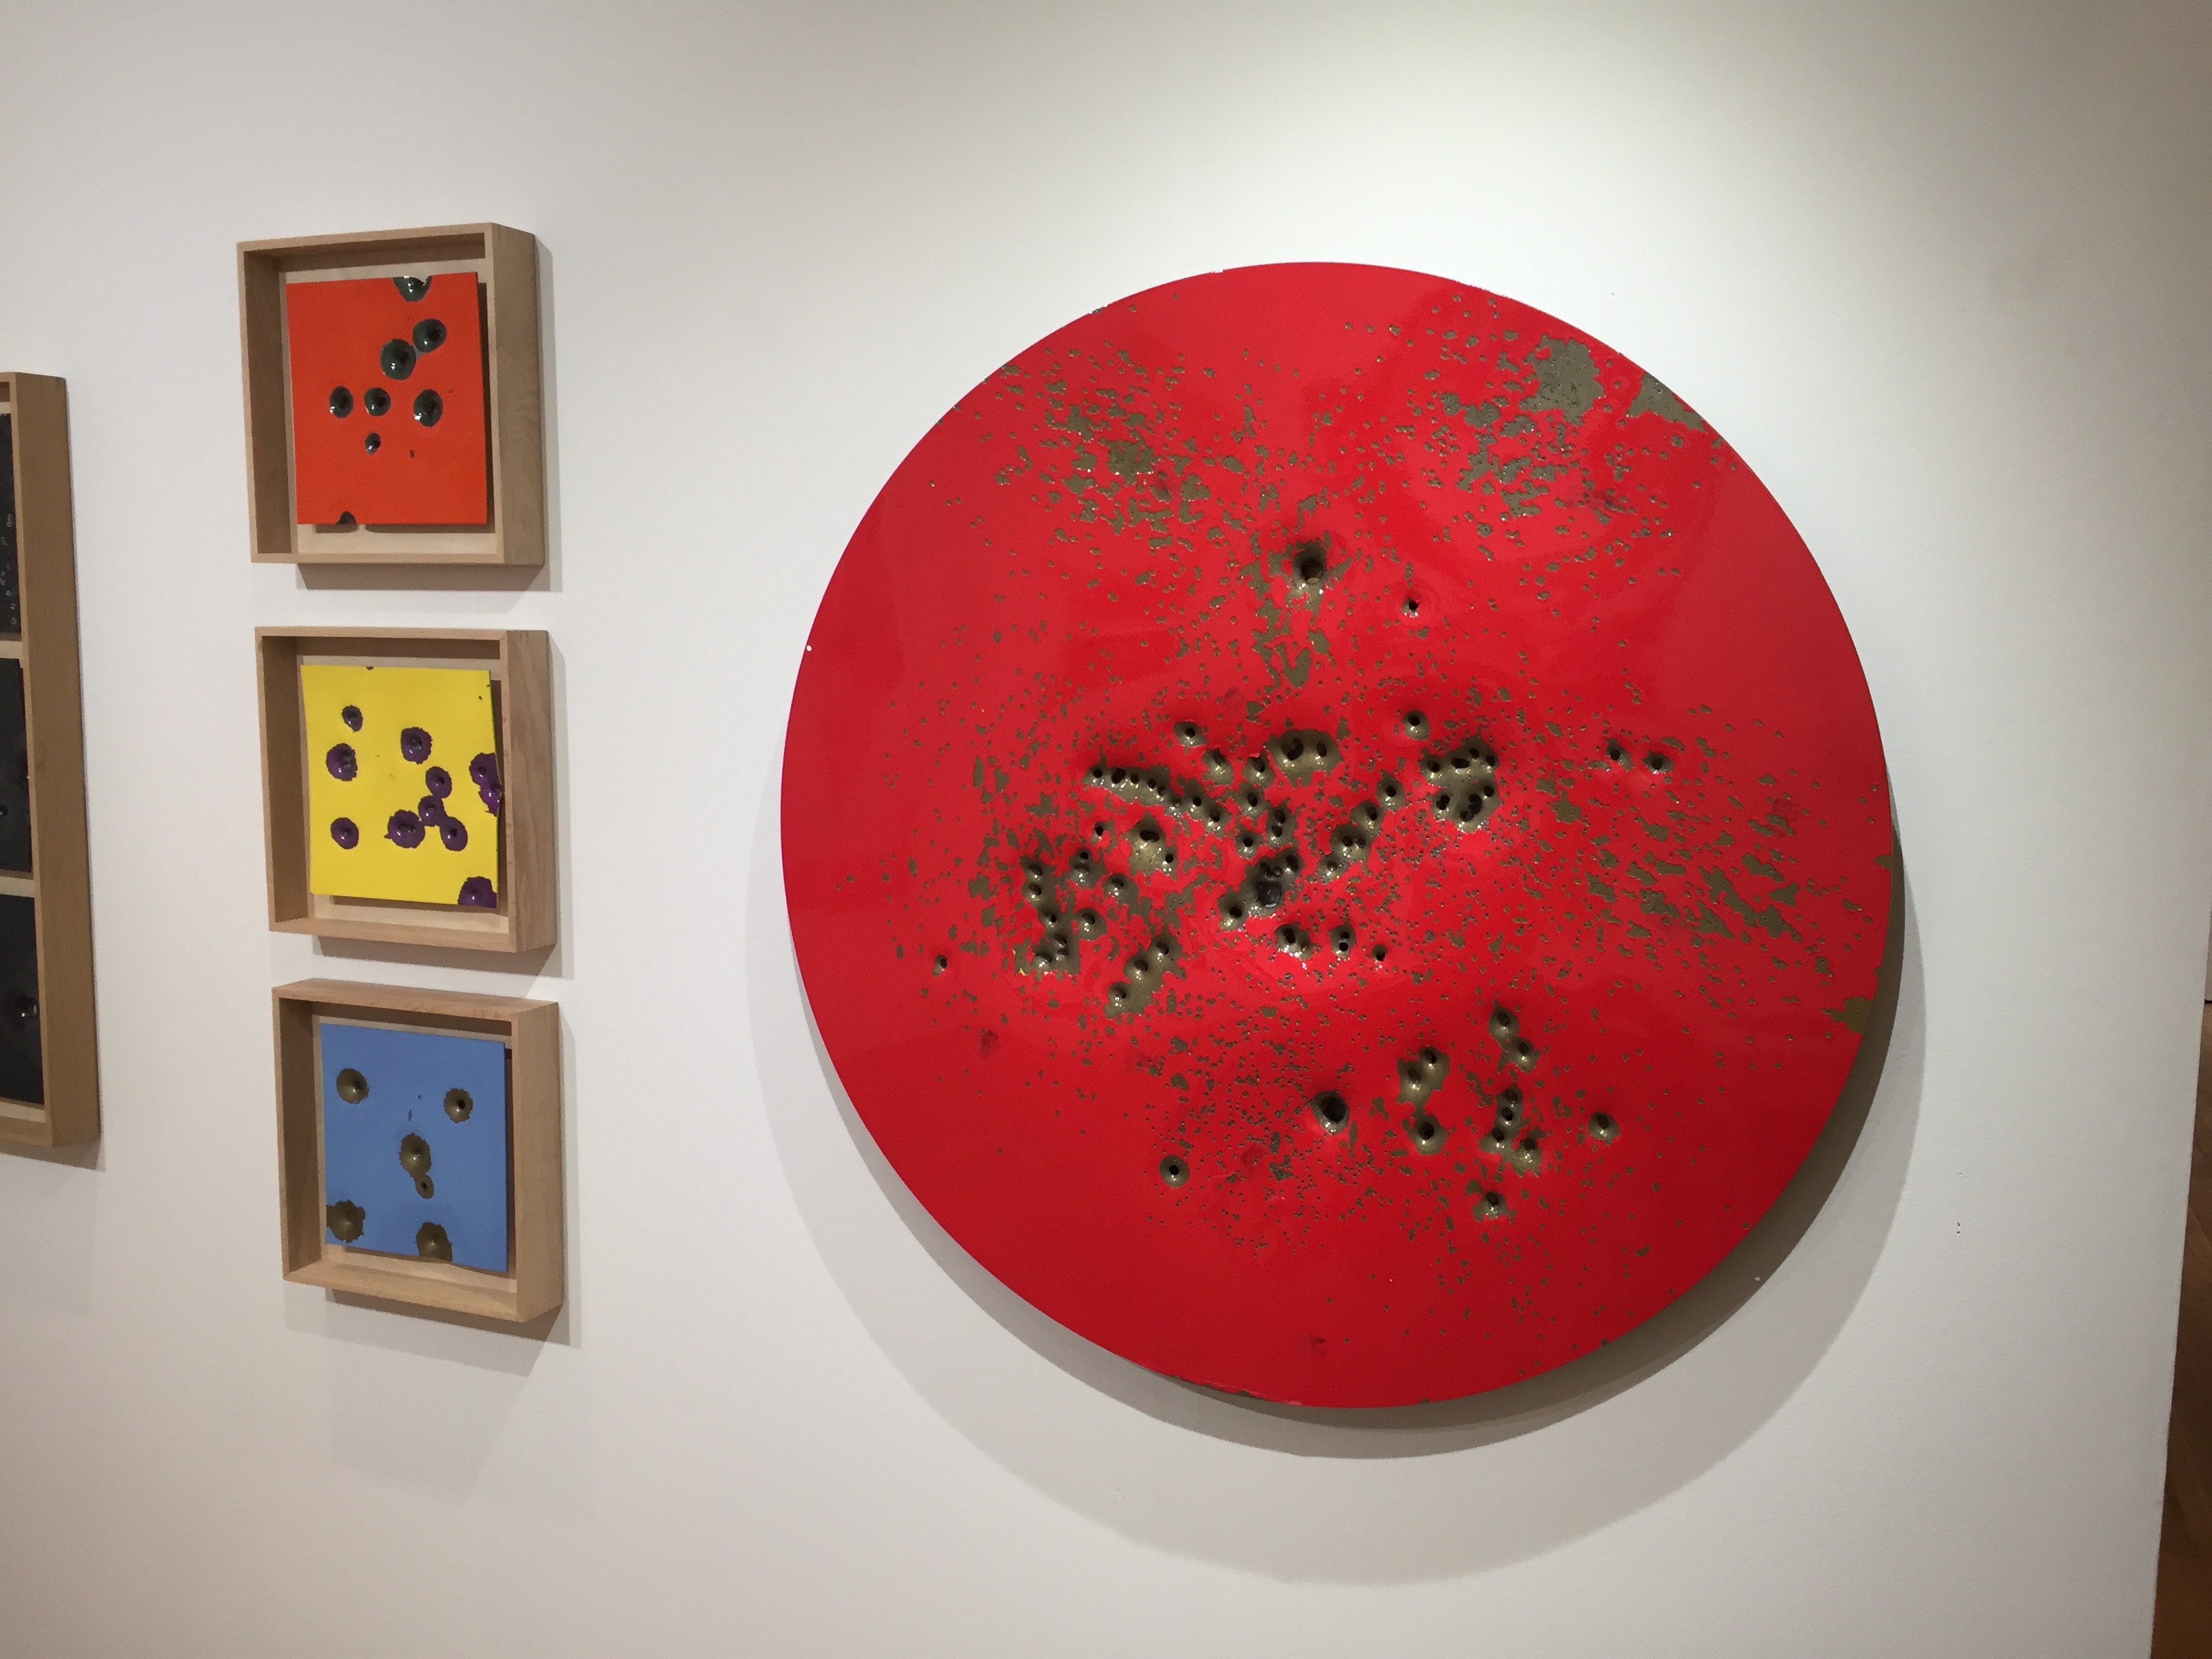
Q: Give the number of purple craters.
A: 11